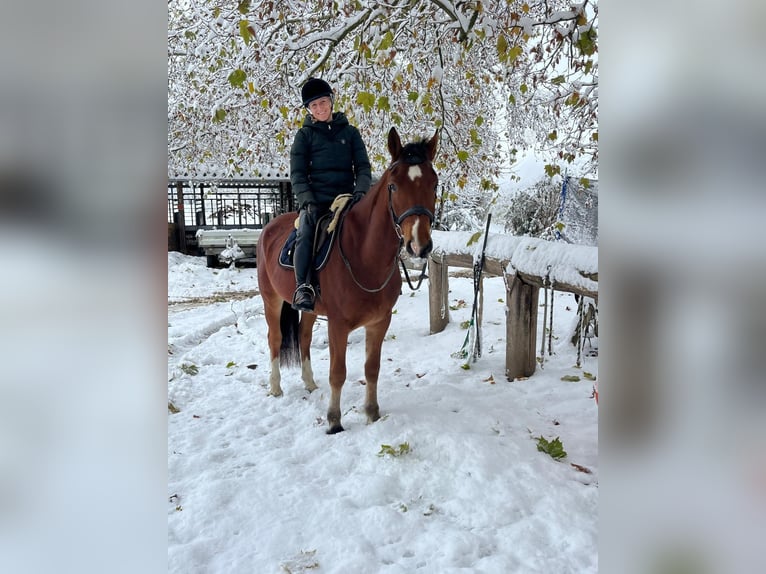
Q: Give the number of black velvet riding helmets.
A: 1